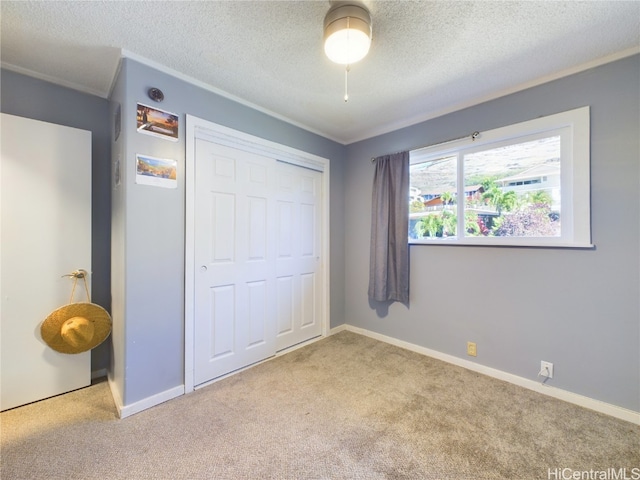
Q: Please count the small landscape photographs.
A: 2